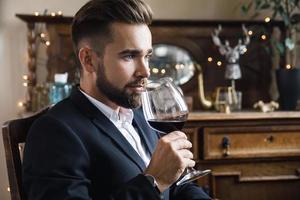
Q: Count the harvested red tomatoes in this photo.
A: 0